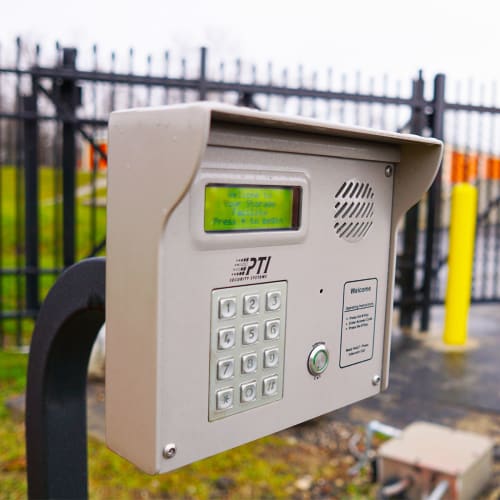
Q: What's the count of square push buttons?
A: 12